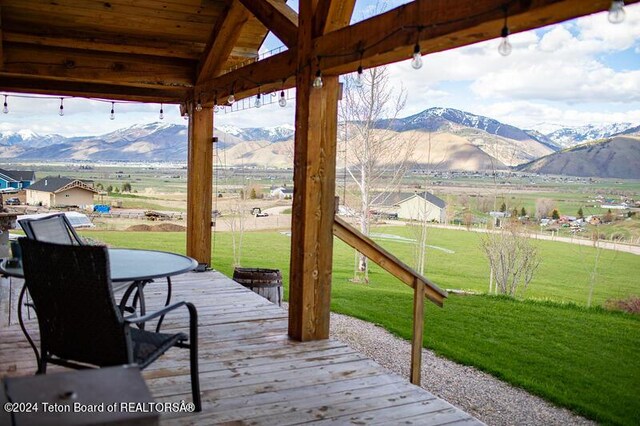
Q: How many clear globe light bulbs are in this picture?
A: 15